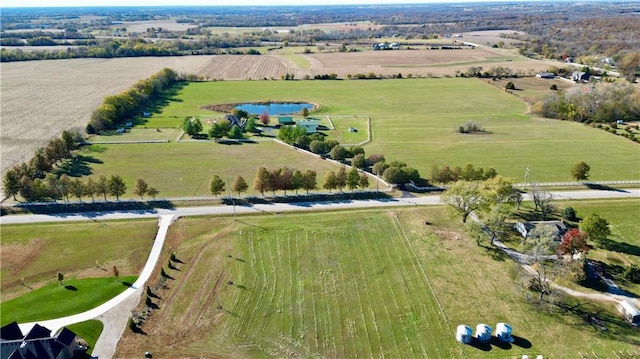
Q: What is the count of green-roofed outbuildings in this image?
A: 2